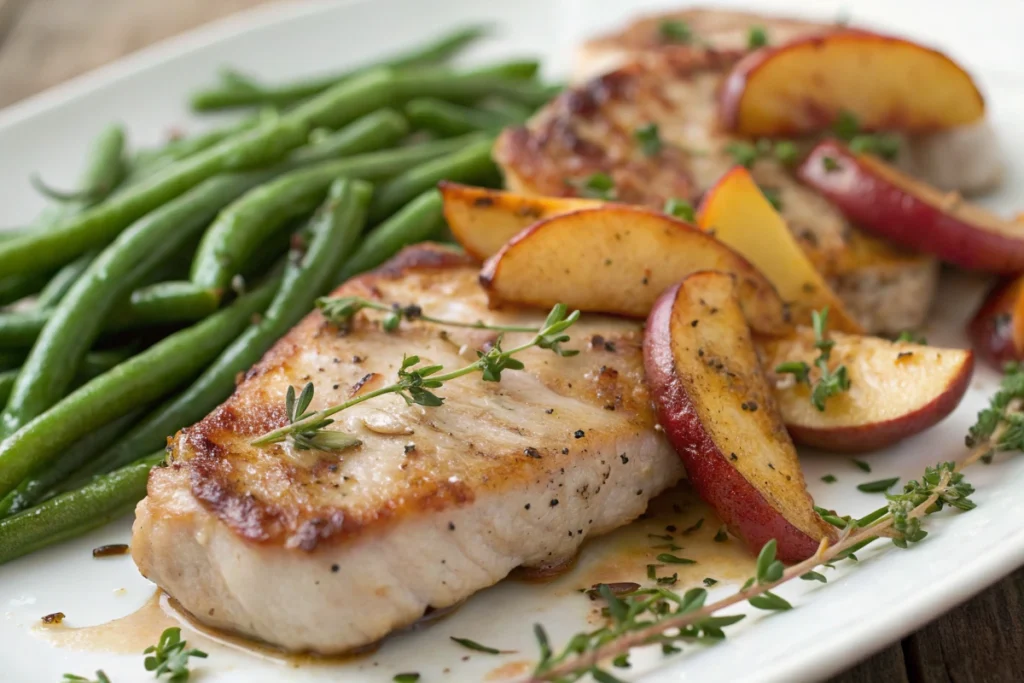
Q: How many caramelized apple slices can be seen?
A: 8